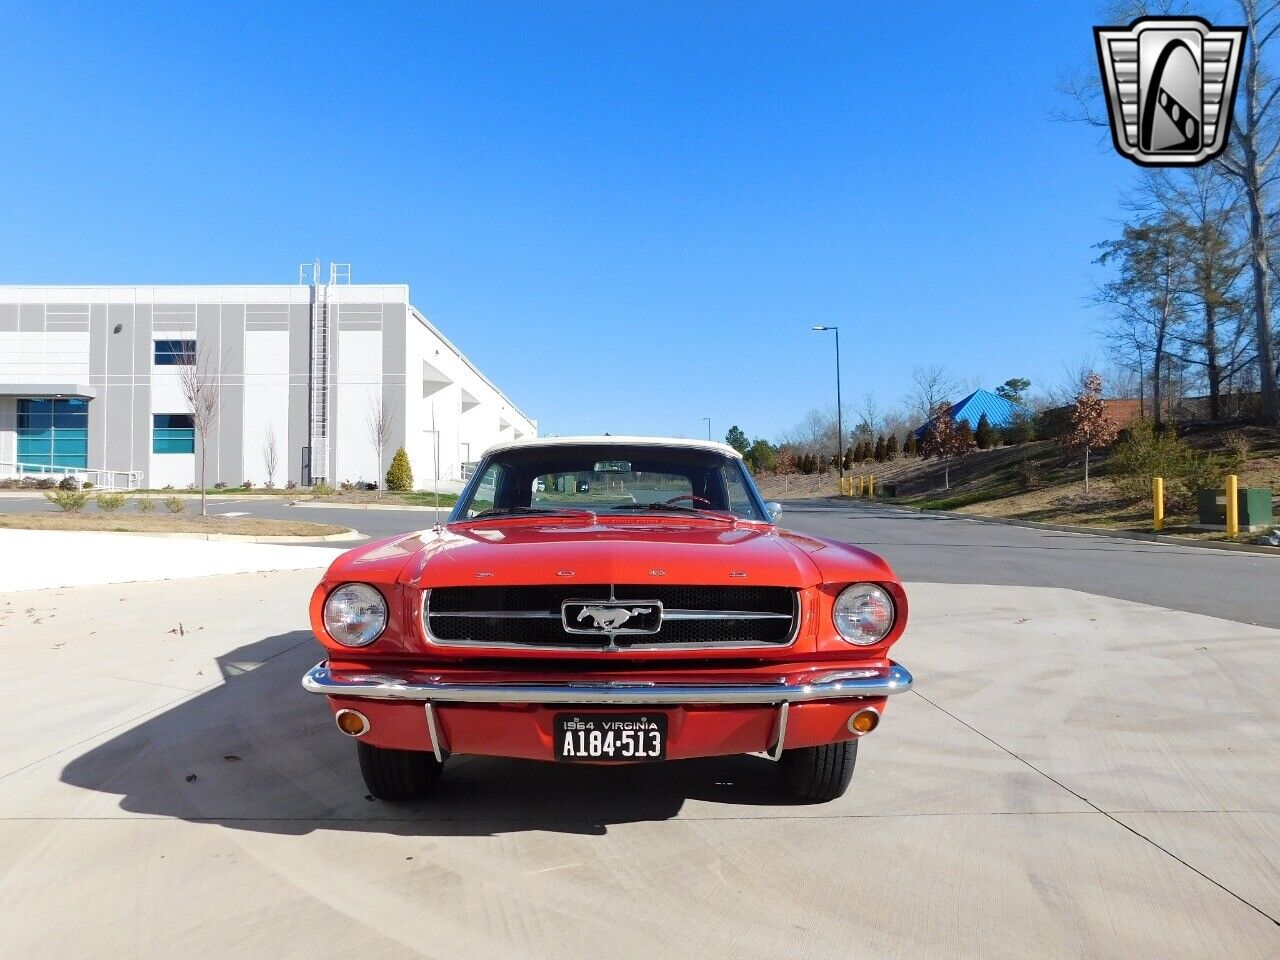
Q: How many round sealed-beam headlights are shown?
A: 2